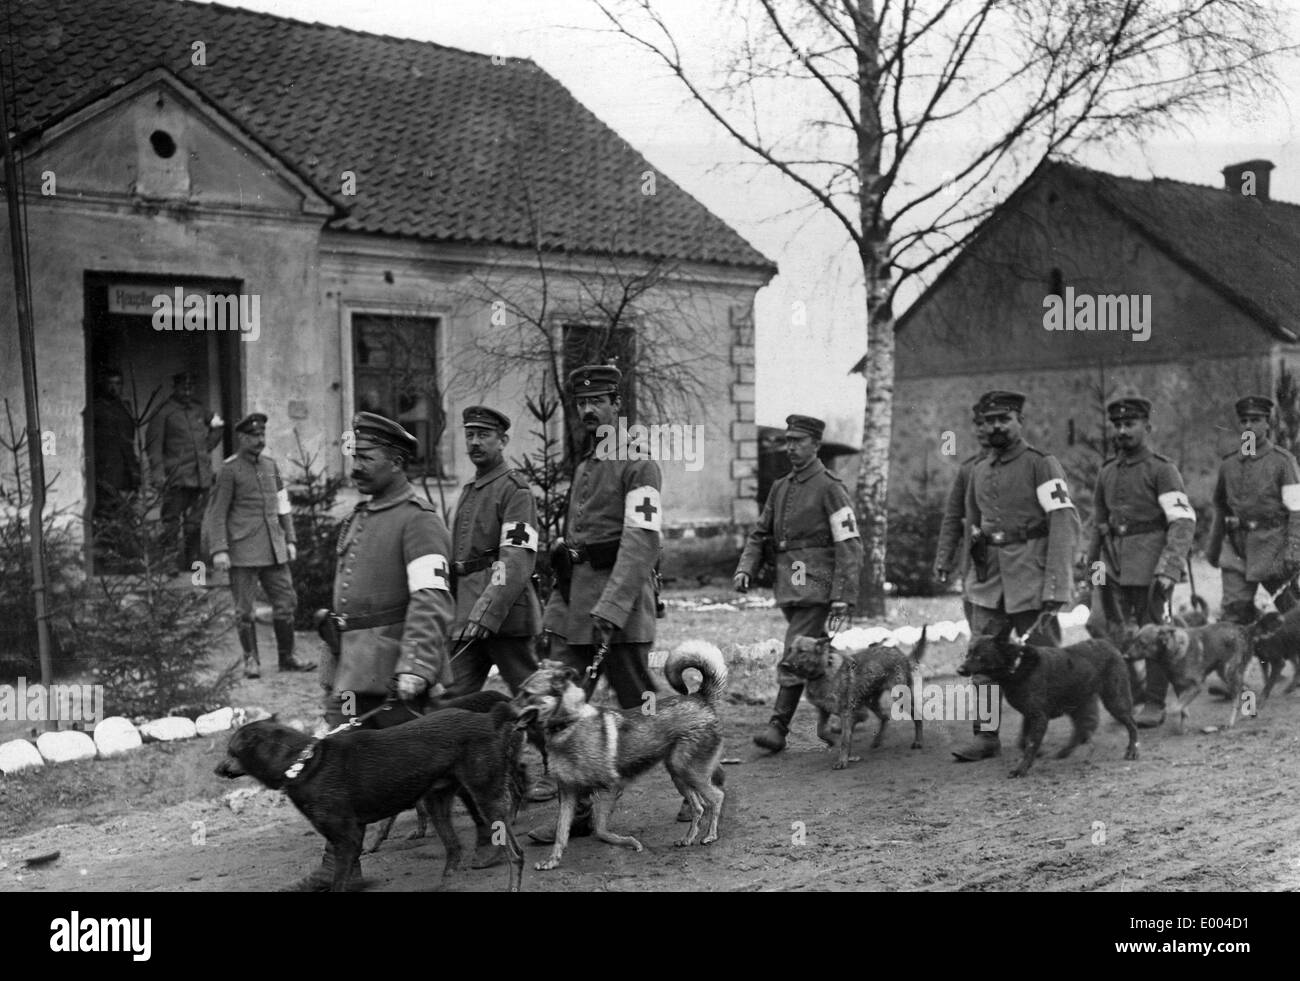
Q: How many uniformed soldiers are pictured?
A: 11